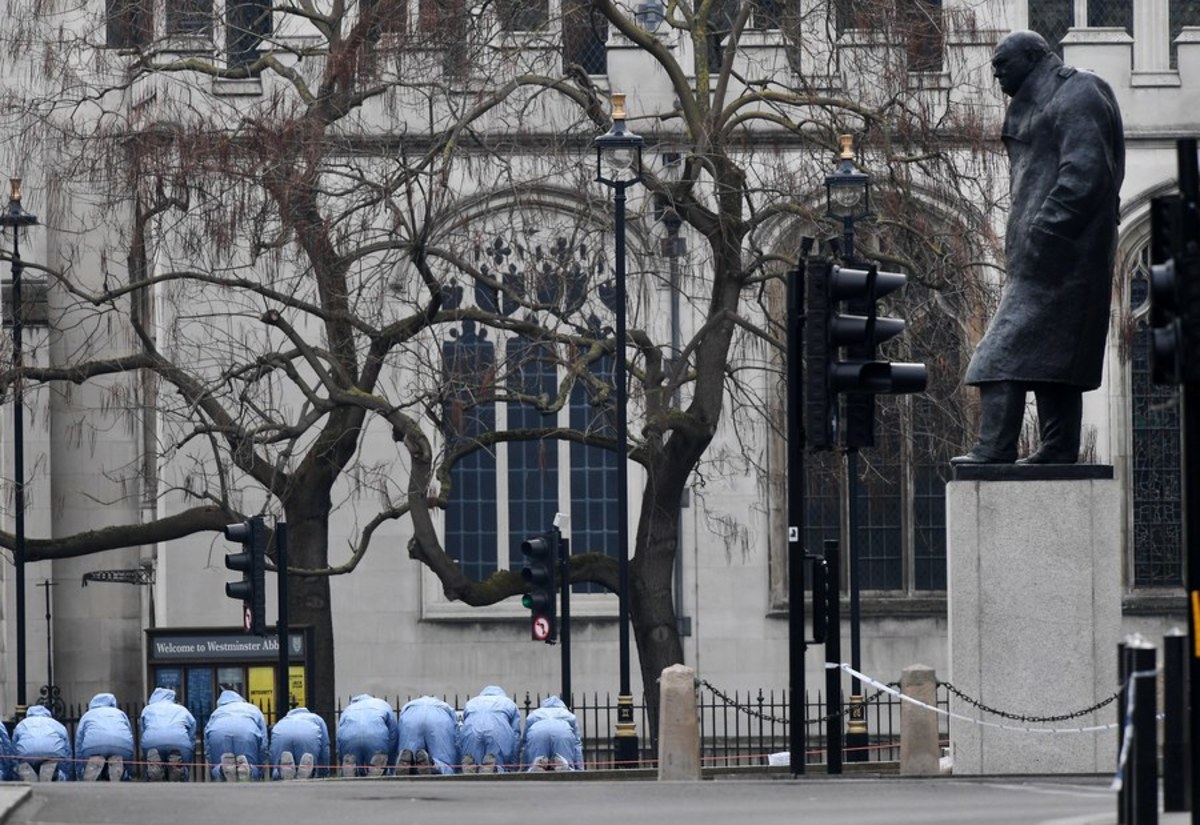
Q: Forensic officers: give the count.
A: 10